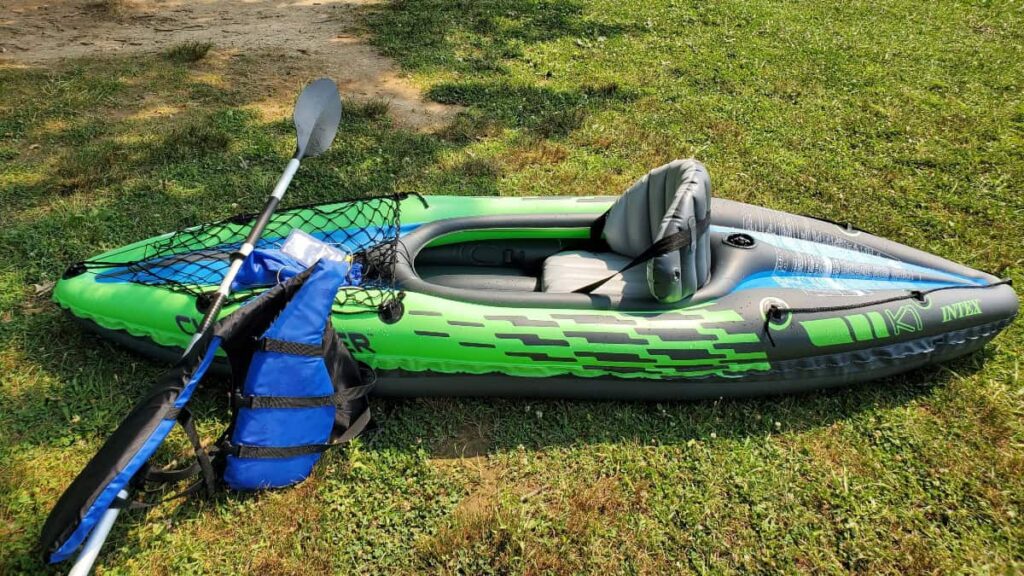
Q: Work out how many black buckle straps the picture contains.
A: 3